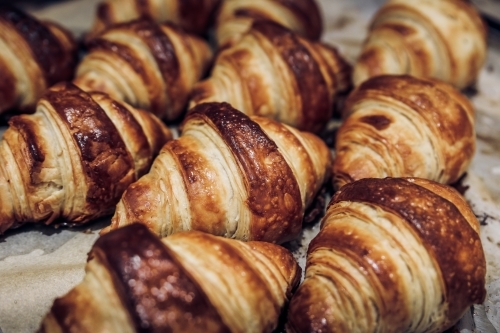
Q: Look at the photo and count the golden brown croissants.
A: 11